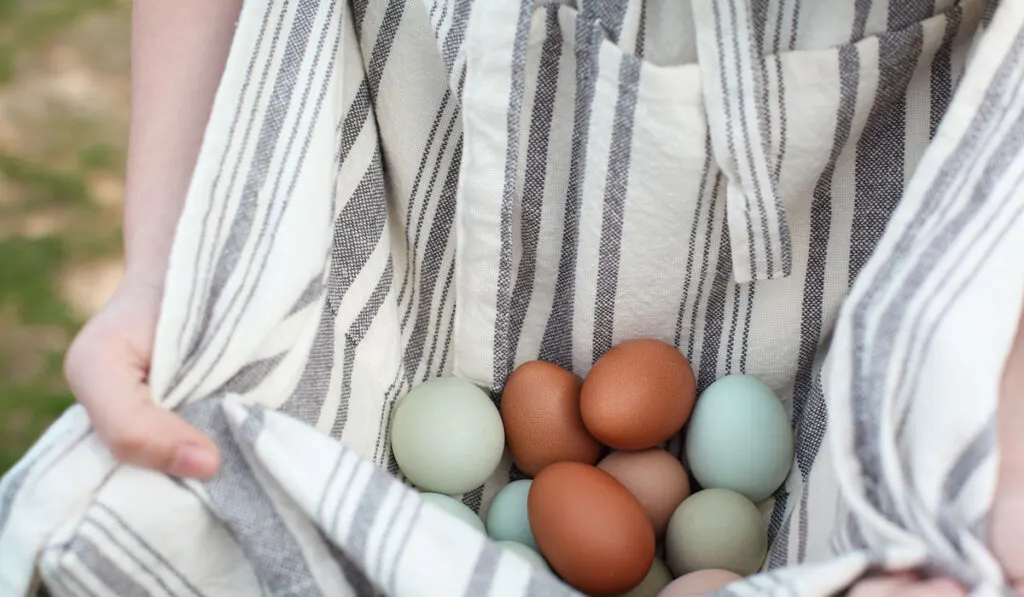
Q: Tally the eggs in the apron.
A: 12